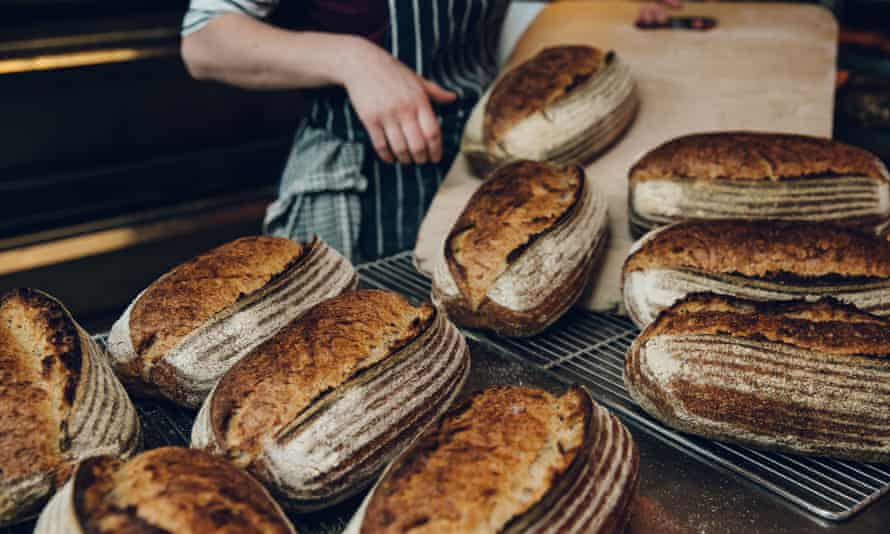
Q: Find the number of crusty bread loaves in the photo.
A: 10